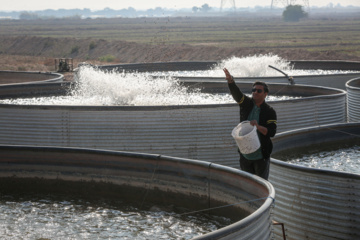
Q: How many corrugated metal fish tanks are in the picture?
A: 6